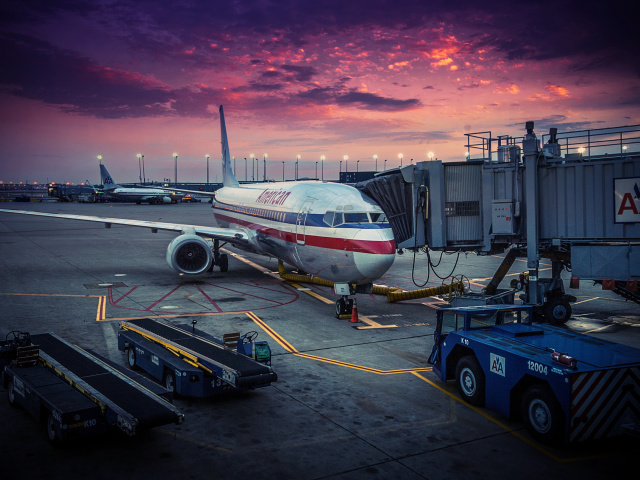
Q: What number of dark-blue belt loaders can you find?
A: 2